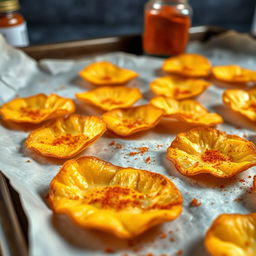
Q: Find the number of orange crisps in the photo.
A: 13